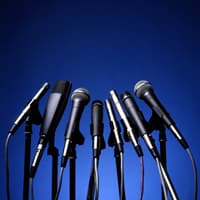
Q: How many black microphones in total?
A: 5